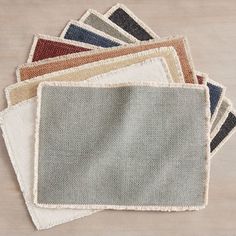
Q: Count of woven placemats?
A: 8